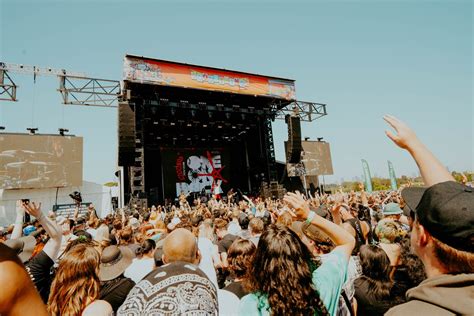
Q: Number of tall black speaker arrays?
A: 2